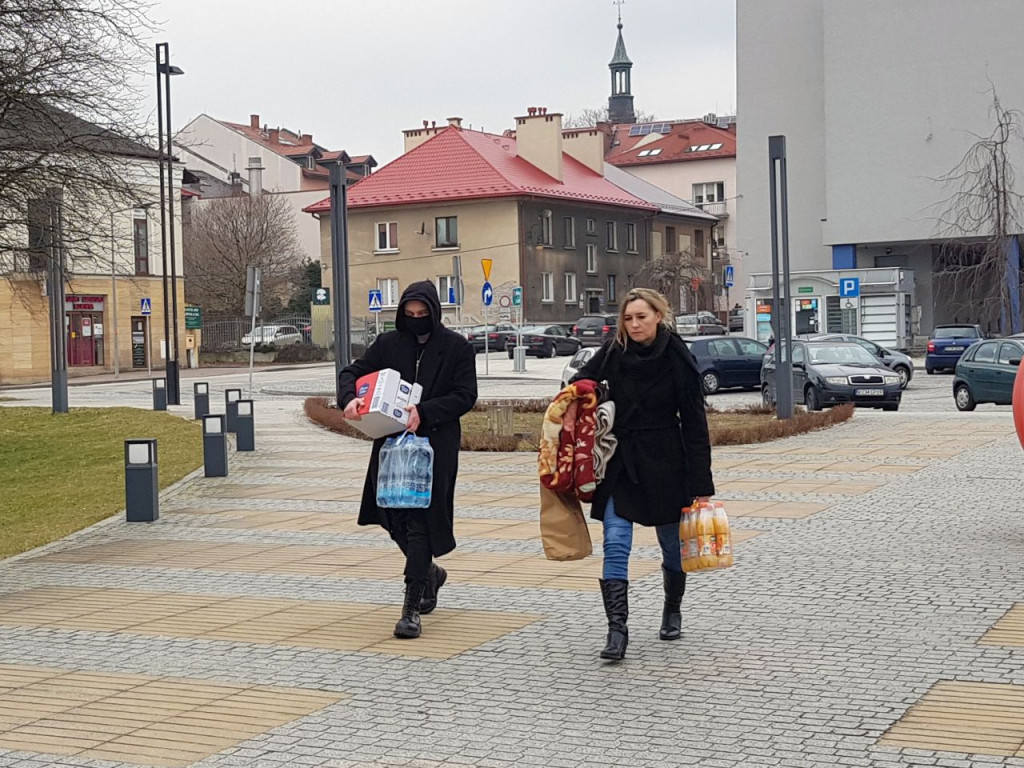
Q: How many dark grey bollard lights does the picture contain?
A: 6